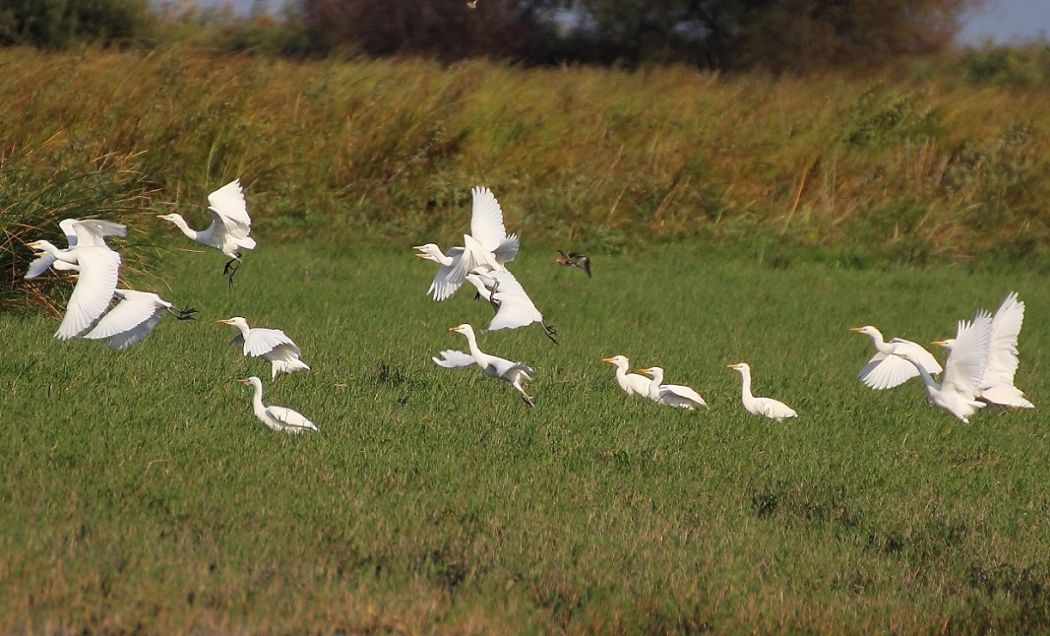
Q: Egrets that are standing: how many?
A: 4